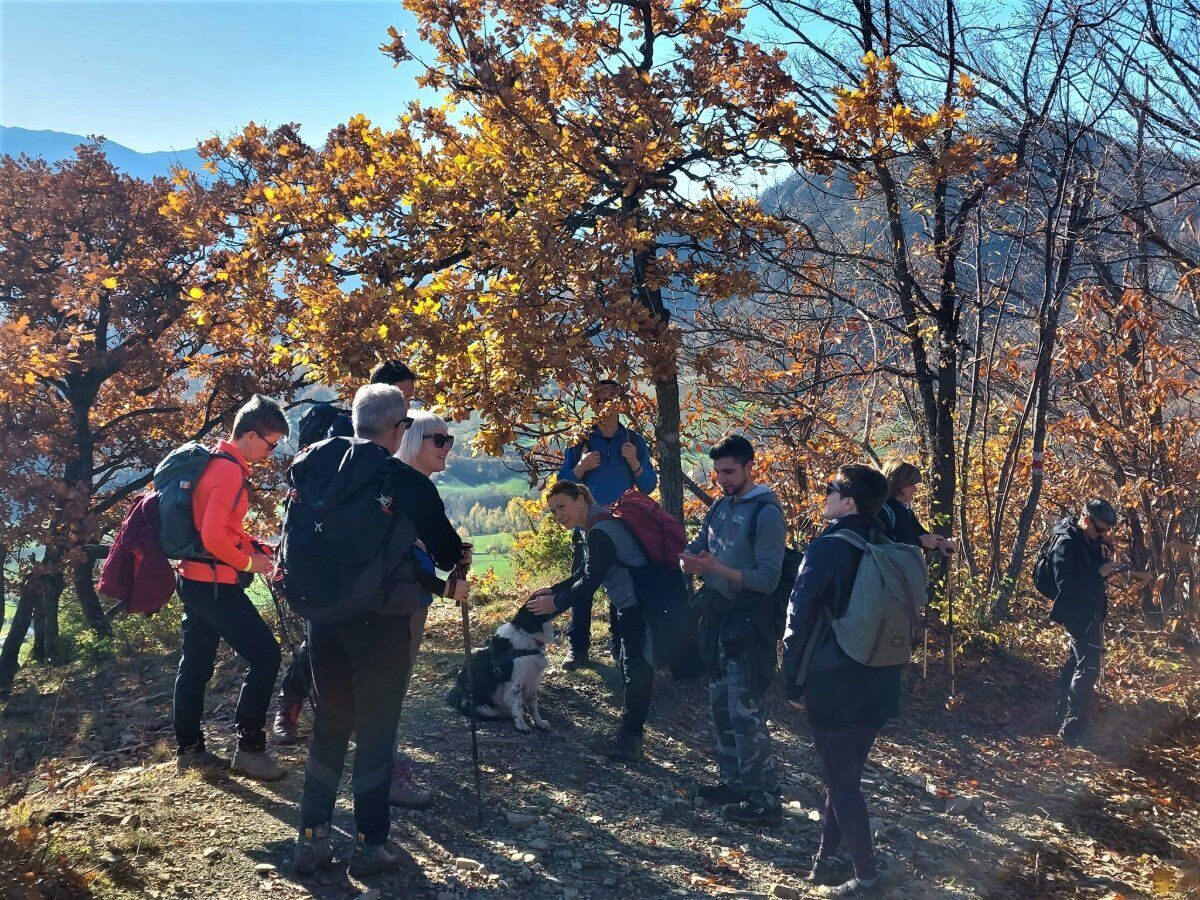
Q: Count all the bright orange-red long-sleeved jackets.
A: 1